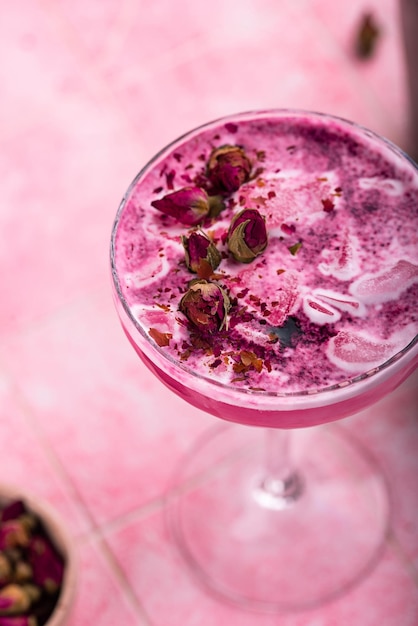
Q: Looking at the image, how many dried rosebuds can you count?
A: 5